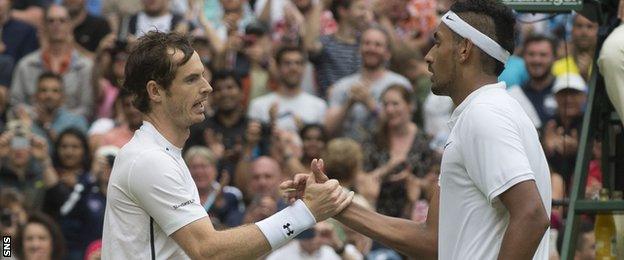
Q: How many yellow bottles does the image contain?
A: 1